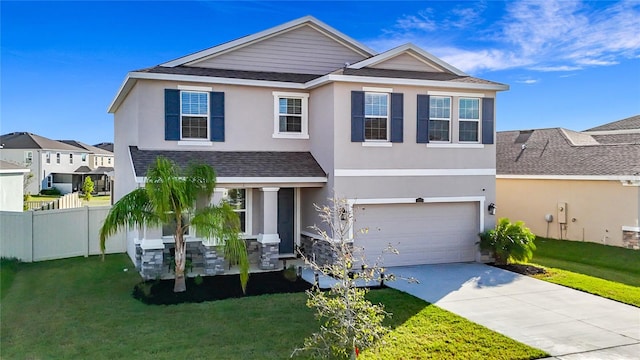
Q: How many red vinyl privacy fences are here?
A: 0